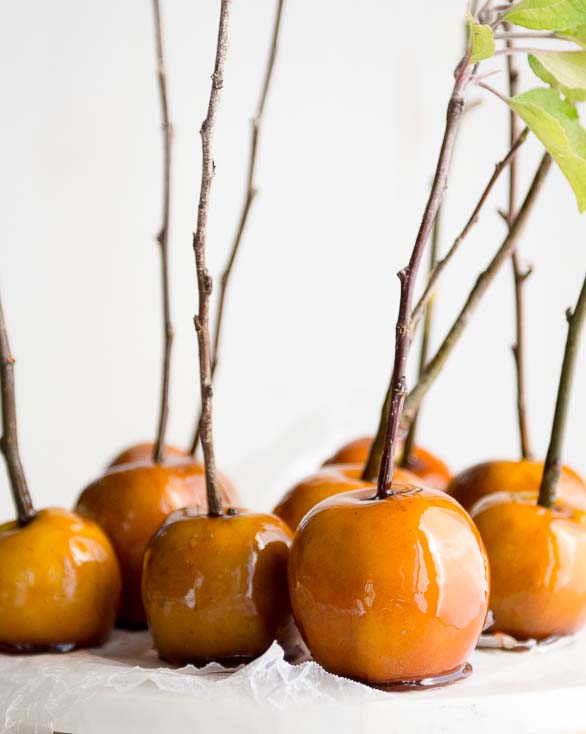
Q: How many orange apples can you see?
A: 9